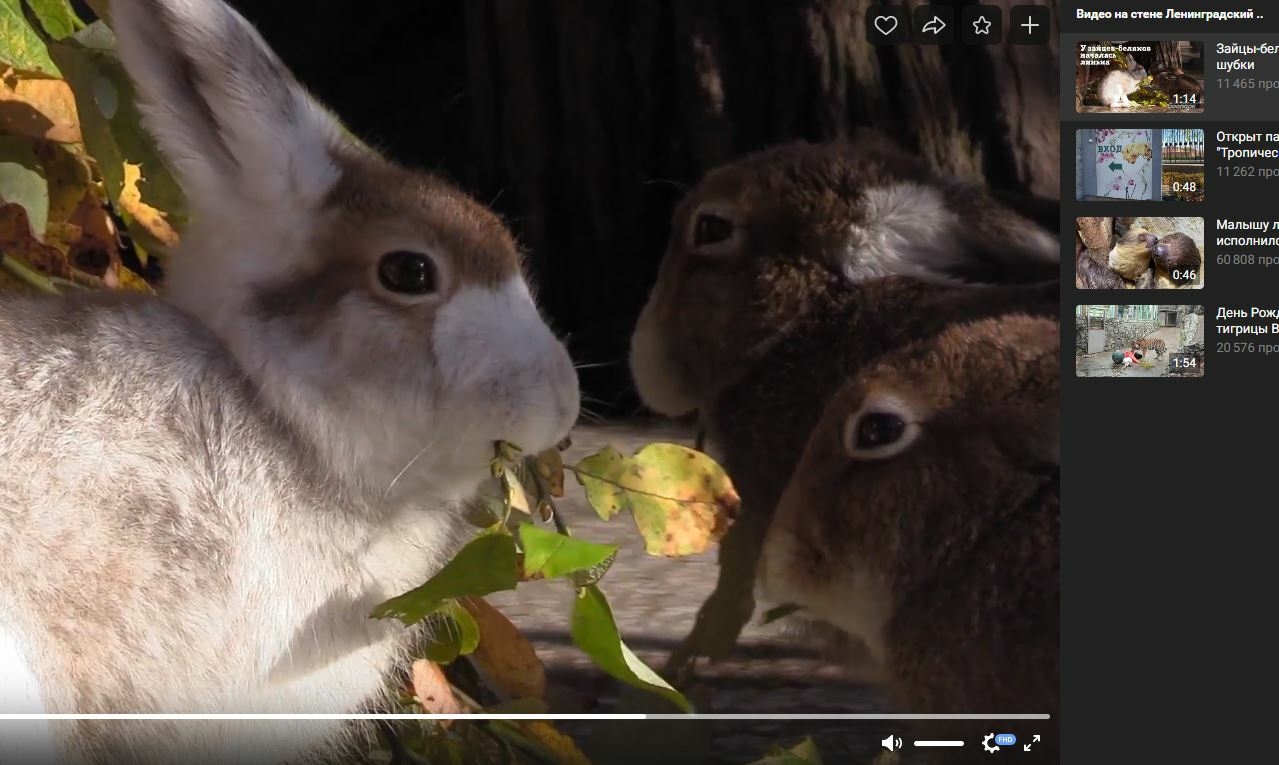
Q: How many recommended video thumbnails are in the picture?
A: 4